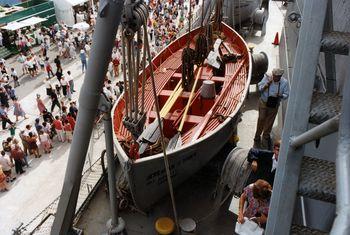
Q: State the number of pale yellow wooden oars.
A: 3